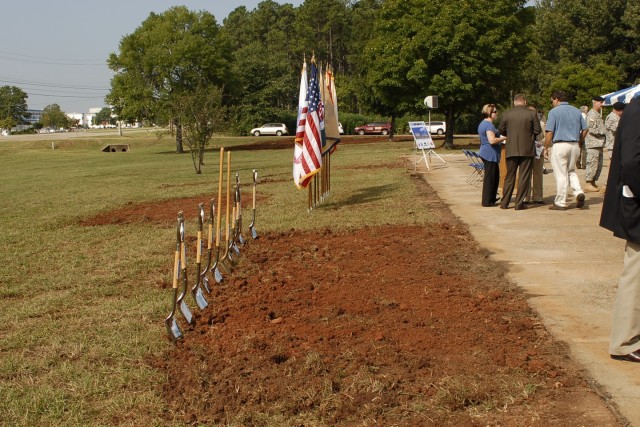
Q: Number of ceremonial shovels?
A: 10